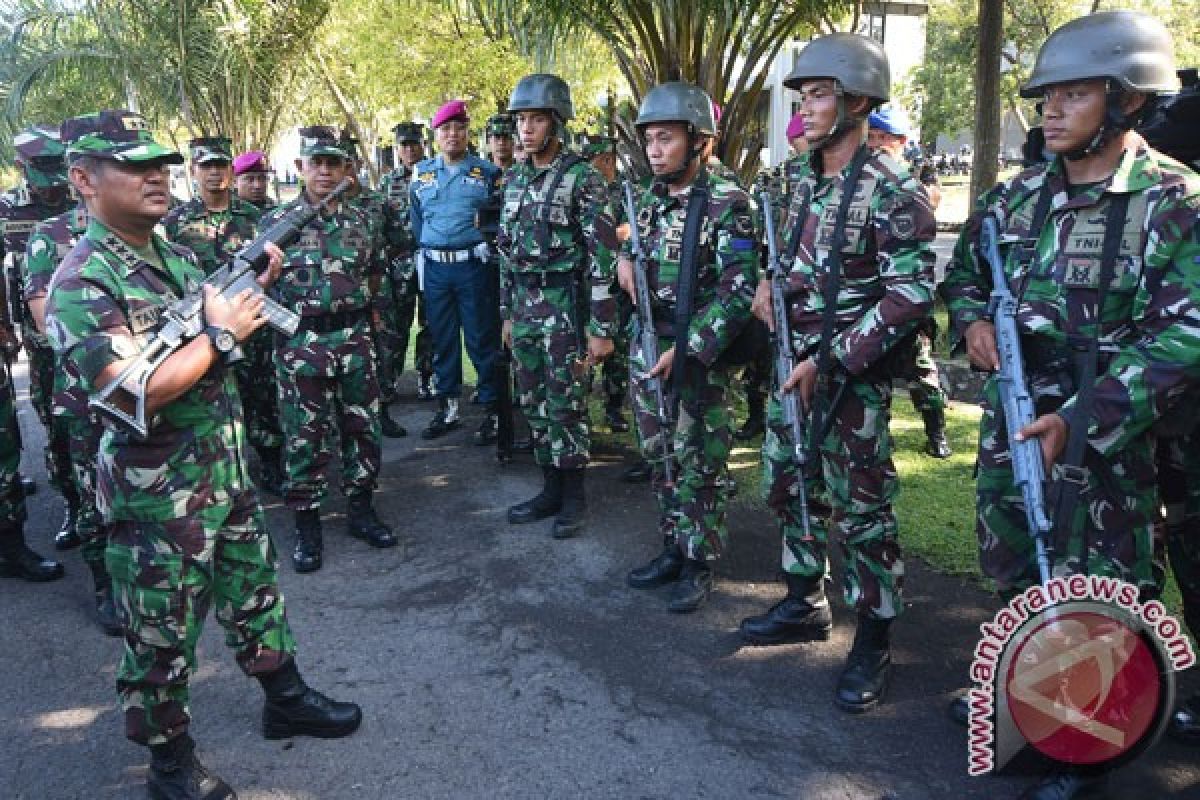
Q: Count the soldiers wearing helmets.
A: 4